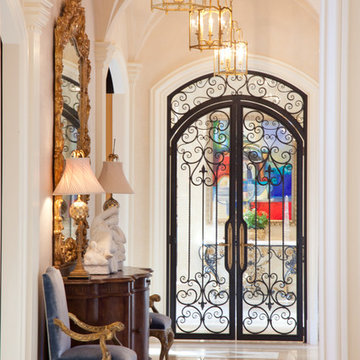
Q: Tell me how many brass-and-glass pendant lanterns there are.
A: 3